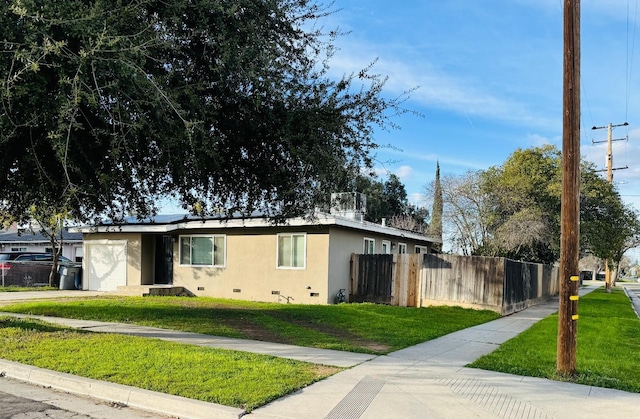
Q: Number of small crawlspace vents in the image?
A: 4